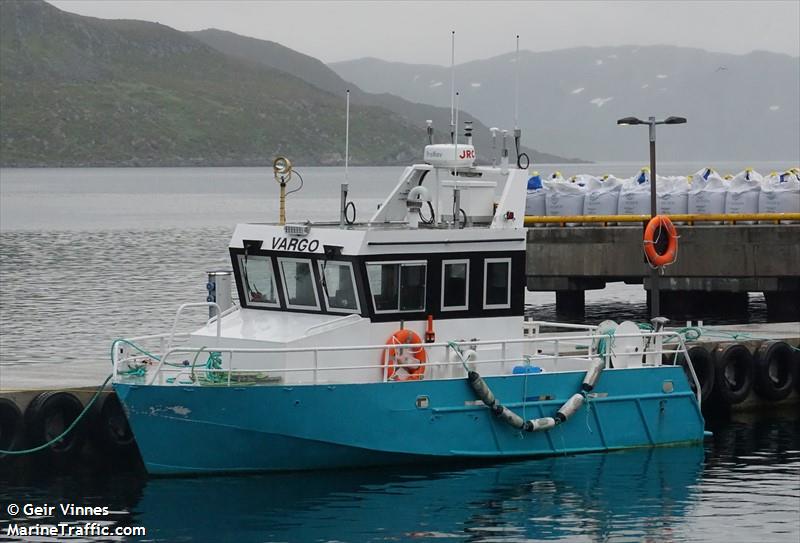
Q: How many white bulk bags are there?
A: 8